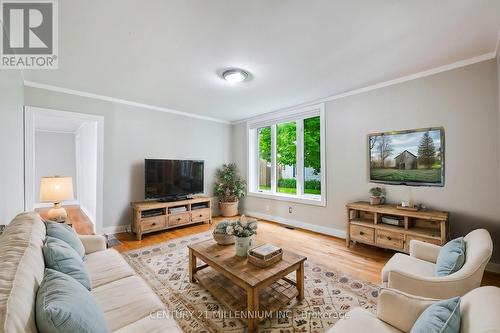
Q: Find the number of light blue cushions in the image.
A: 5